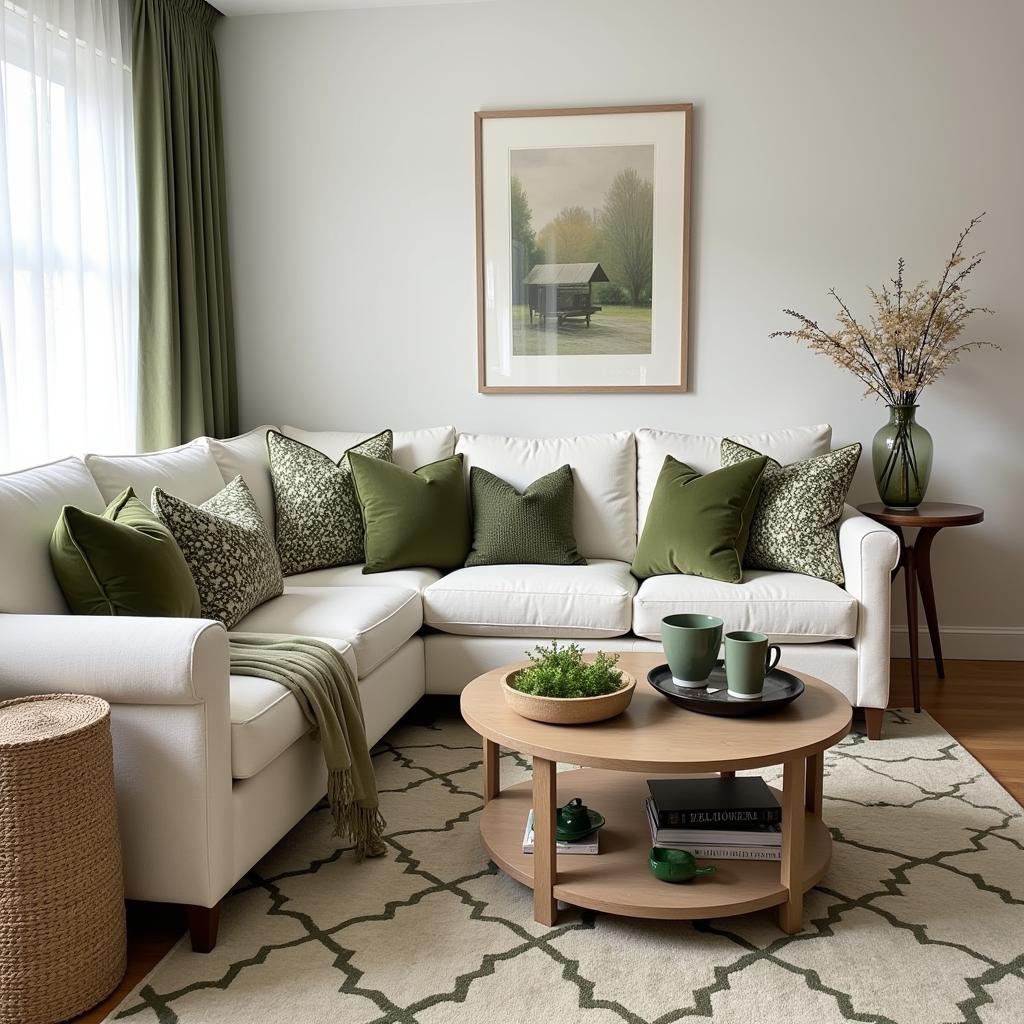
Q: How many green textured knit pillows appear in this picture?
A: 1